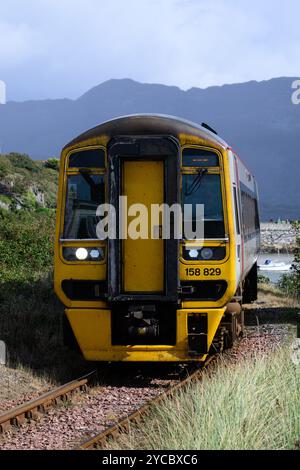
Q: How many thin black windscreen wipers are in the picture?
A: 2